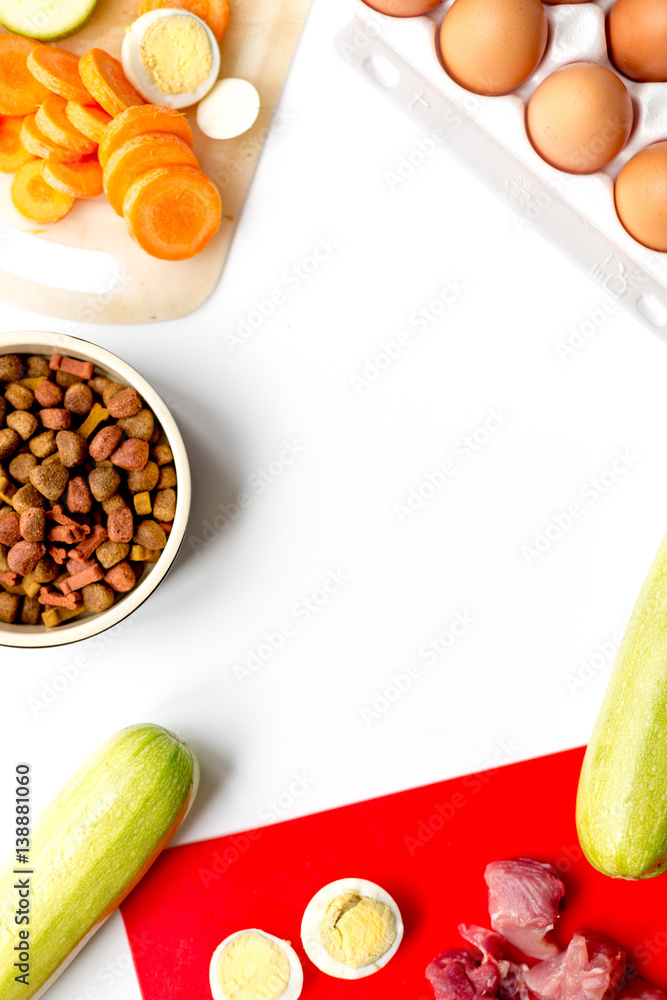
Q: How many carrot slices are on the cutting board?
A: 13